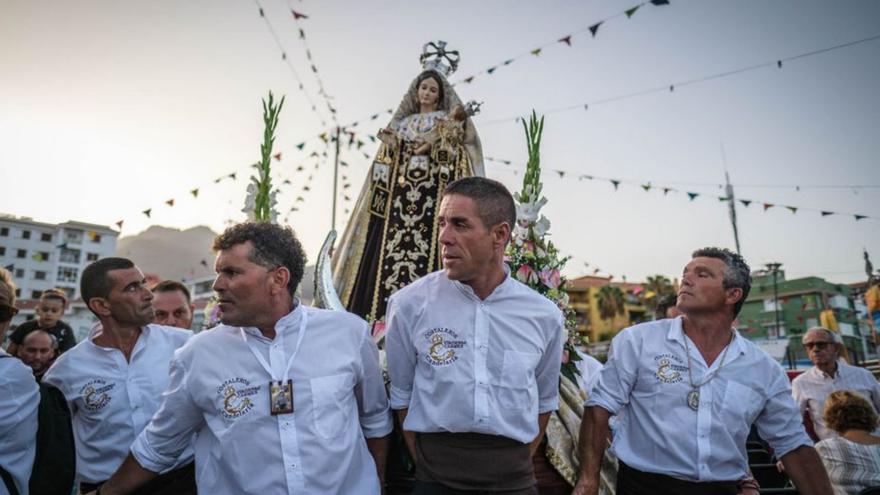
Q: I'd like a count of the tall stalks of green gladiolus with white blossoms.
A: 2